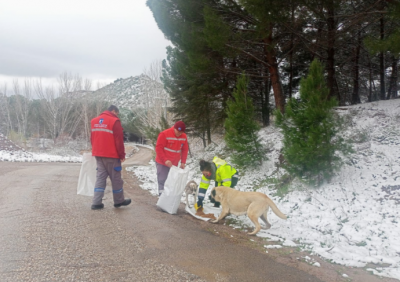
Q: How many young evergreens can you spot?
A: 2